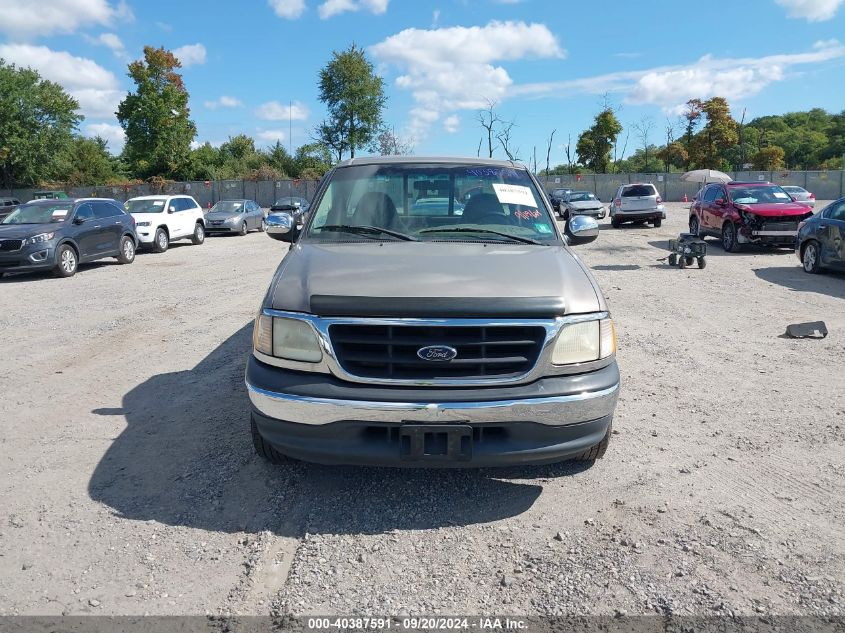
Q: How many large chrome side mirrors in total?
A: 2